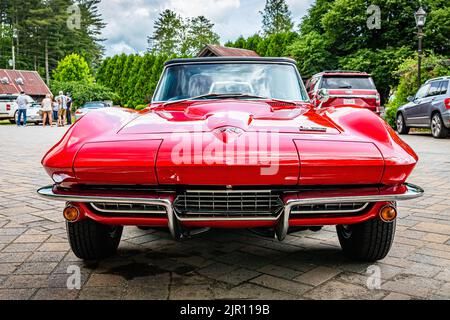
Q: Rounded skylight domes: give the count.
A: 2